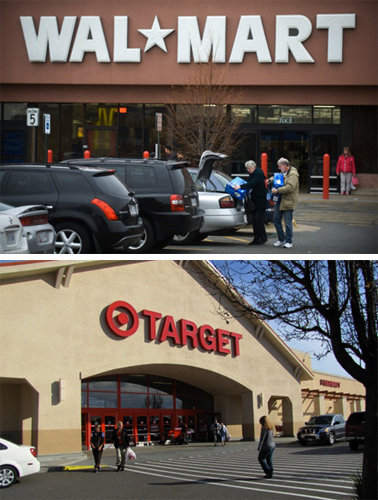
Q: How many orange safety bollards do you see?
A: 5